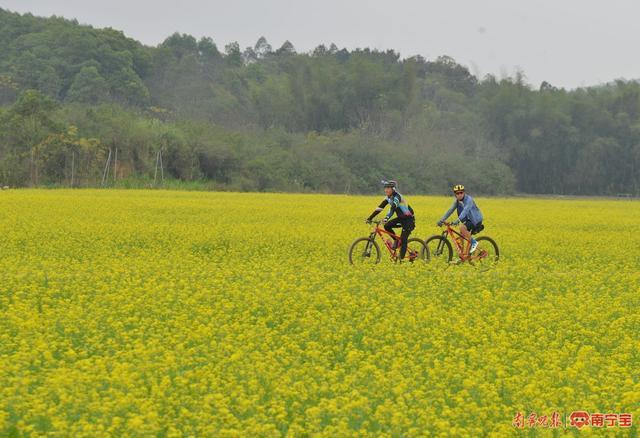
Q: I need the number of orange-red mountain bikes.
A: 2